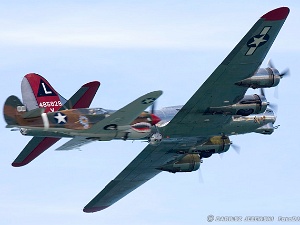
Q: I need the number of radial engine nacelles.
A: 4